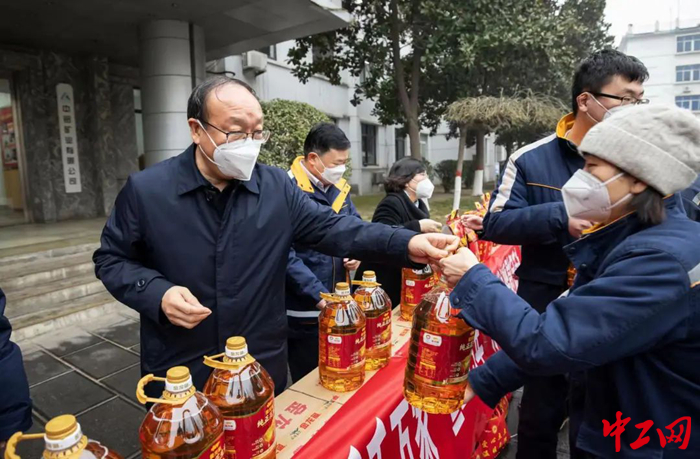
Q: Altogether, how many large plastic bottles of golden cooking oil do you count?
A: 7